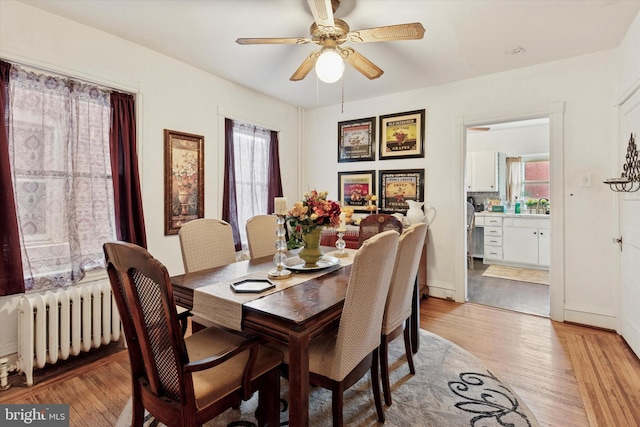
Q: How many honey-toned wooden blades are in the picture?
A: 5